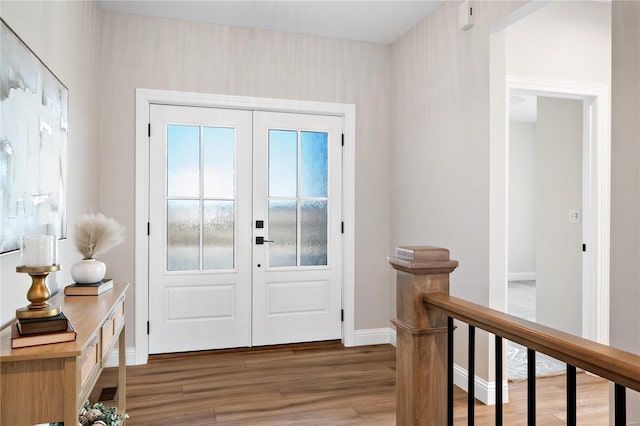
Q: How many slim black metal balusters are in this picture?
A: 6